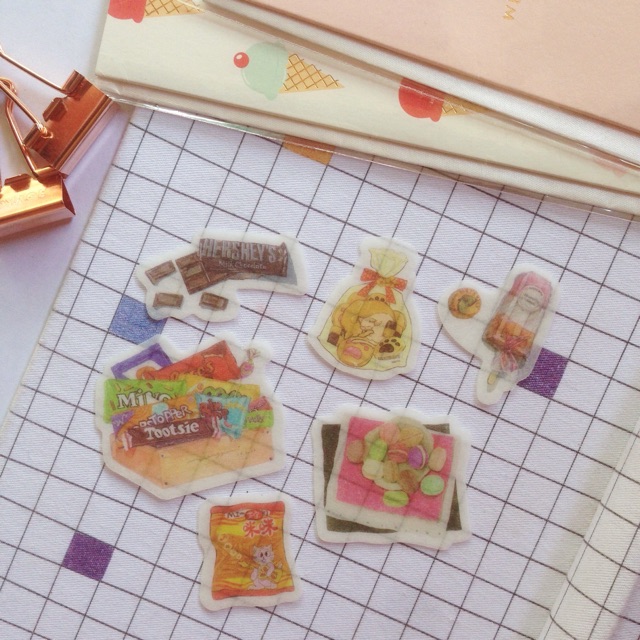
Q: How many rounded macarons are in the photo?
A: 12